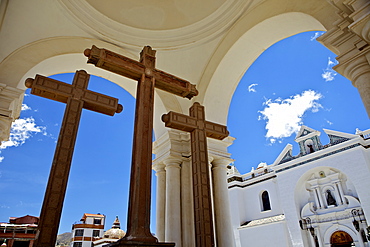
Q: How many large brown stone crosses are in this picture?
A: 3